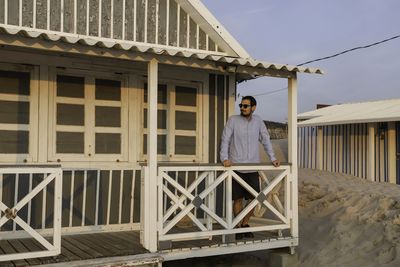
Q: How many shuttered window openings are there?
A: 3